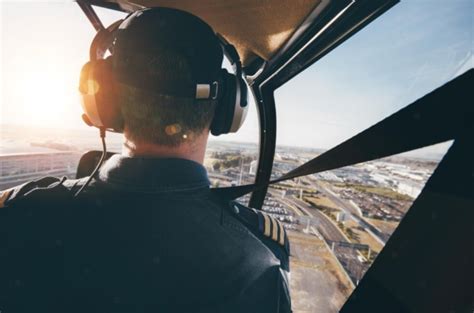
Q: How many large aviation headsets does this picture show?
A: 1